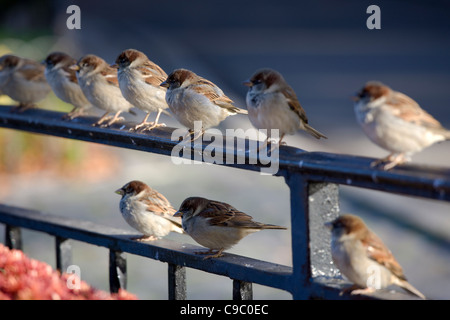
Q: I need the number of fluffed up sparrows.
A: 10